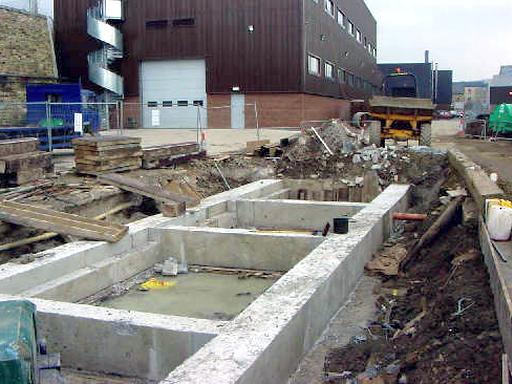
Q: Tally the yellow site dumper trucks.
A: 1